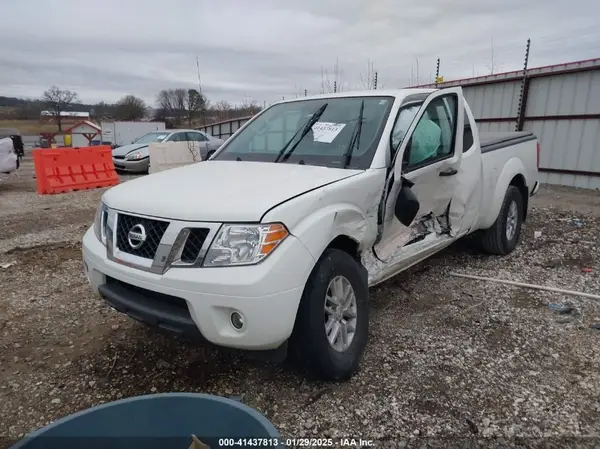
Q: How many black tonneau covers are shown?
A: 1